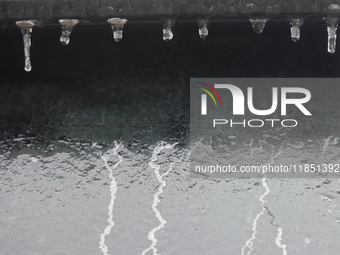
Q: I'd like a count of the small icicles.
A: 8